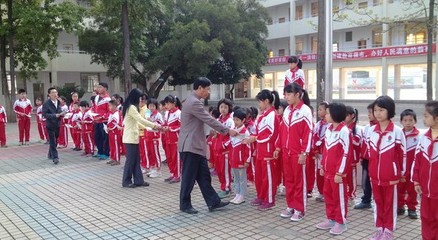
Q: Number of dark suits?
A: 1